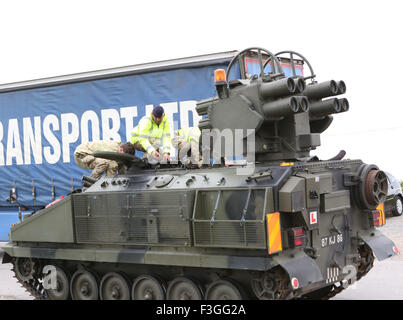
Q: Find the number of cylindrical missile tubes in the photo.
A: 8